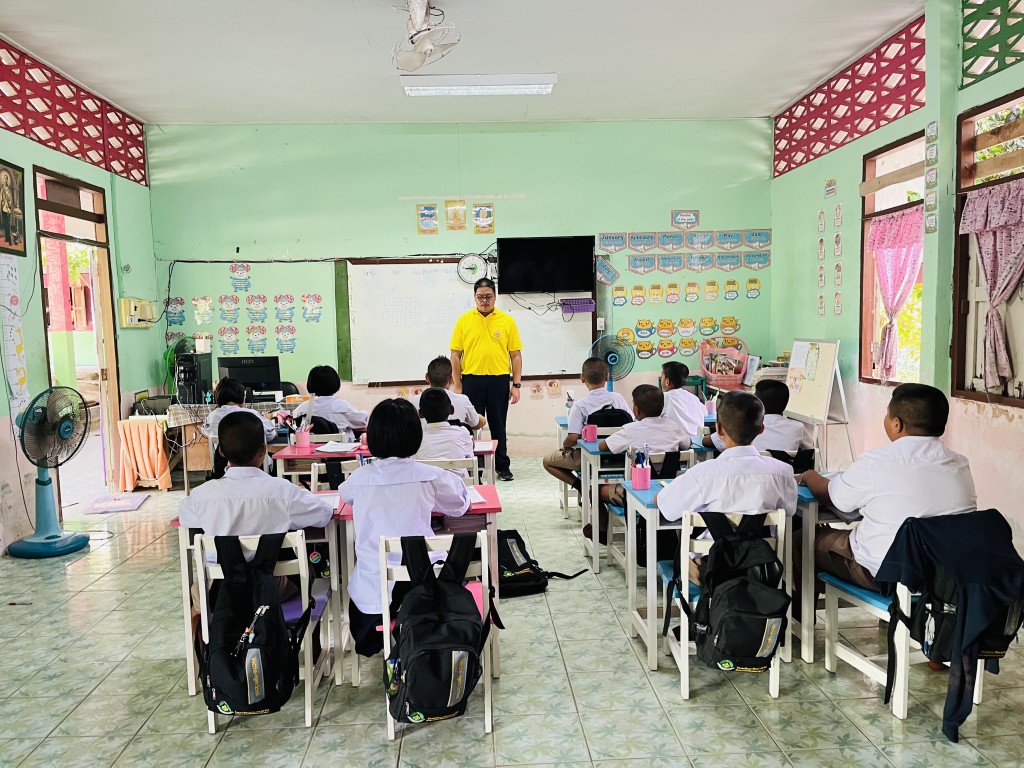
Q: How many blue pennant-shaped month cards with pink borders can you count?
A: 12